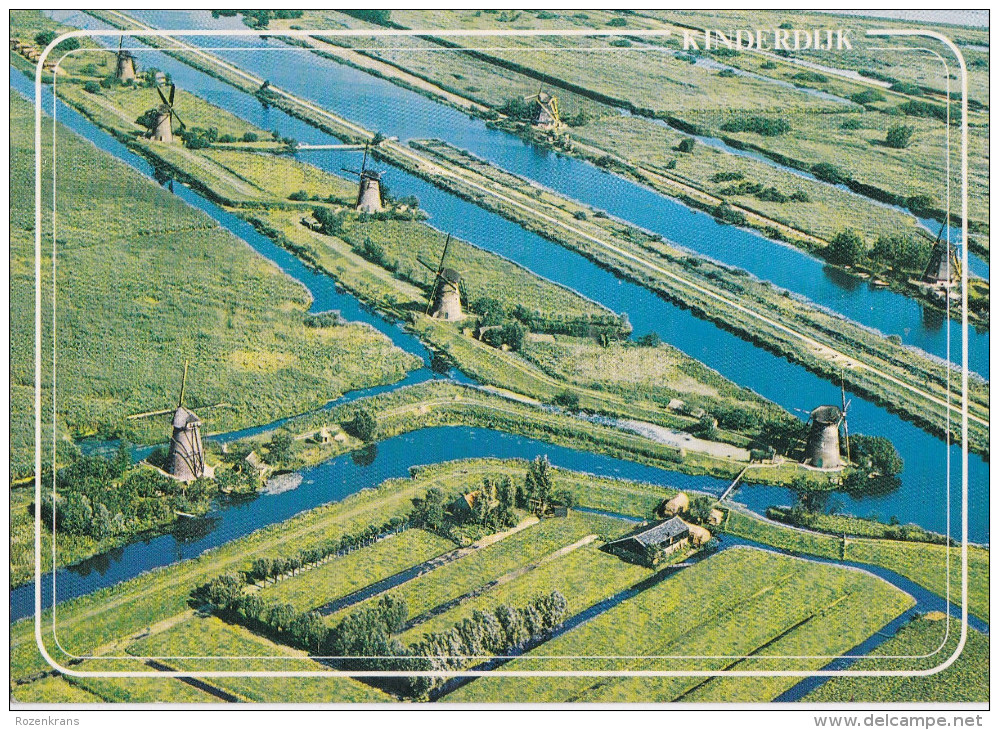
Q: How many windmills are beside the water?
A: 8